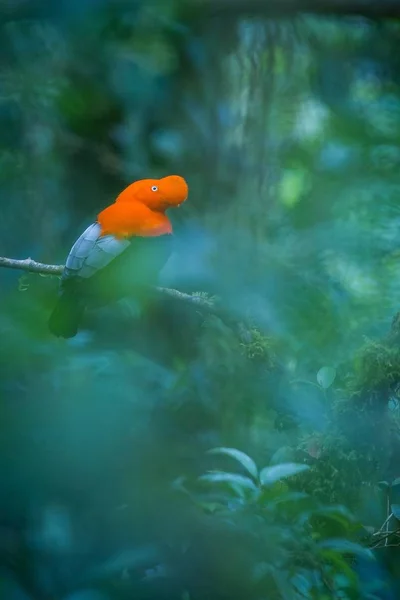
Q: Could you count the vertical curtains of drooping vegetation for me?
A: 1